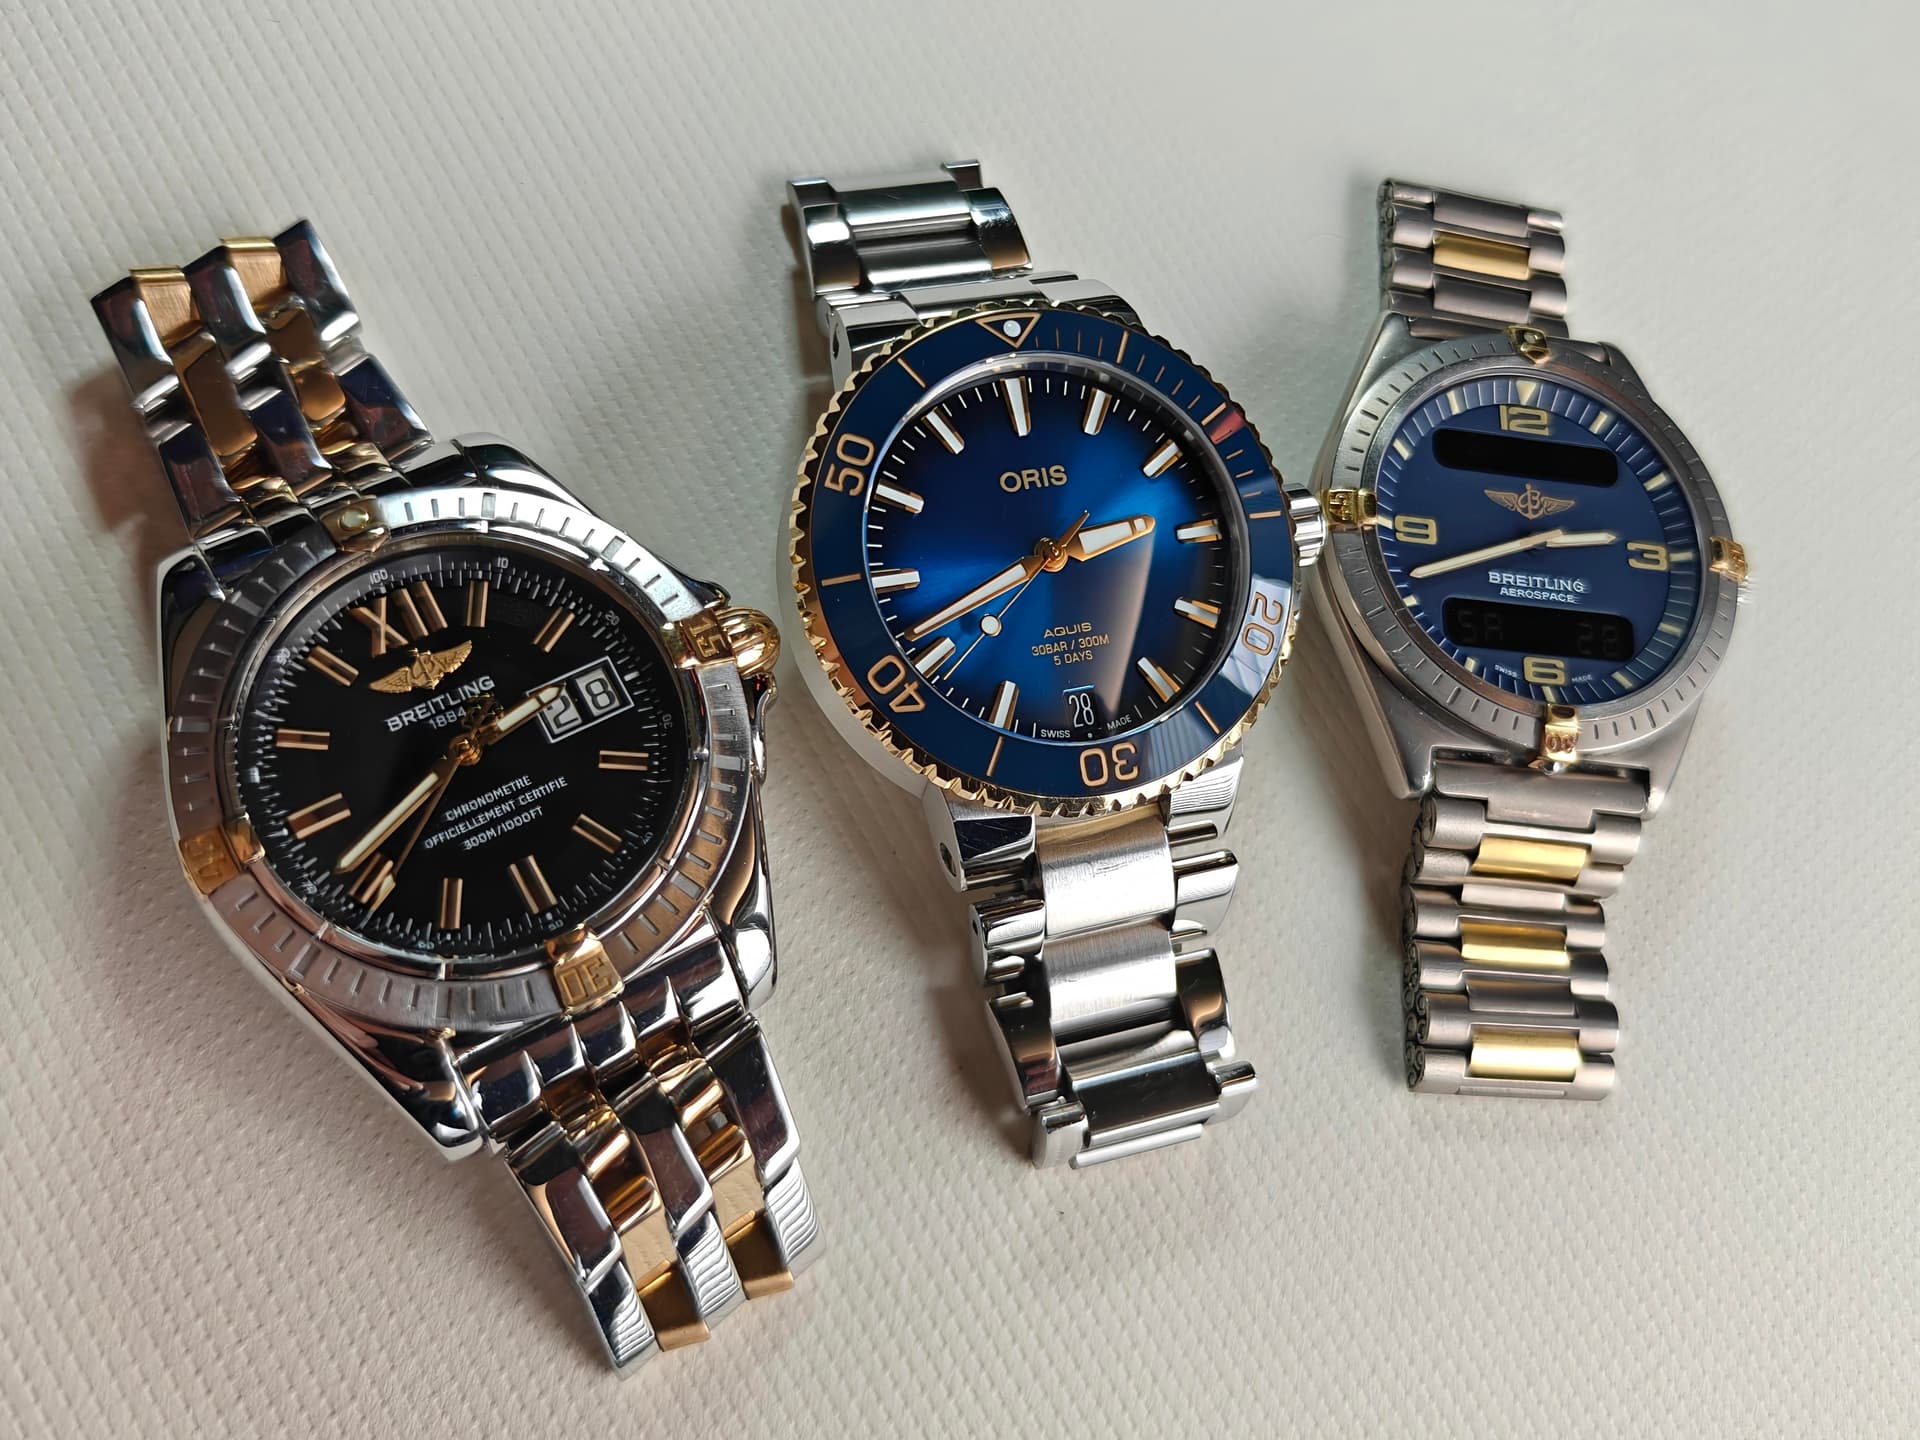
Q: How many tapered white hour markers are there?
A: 11